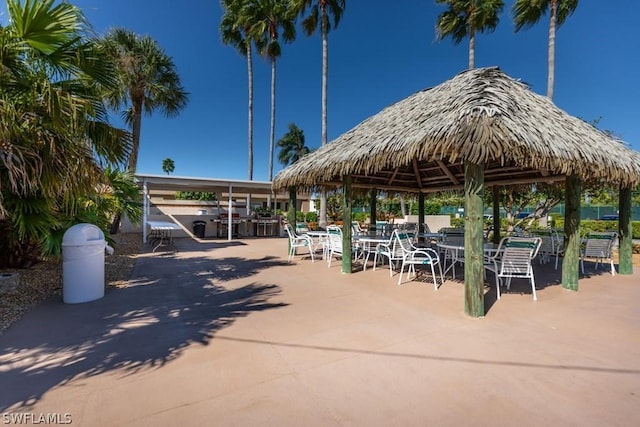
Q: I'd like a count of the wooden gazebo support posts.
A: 8